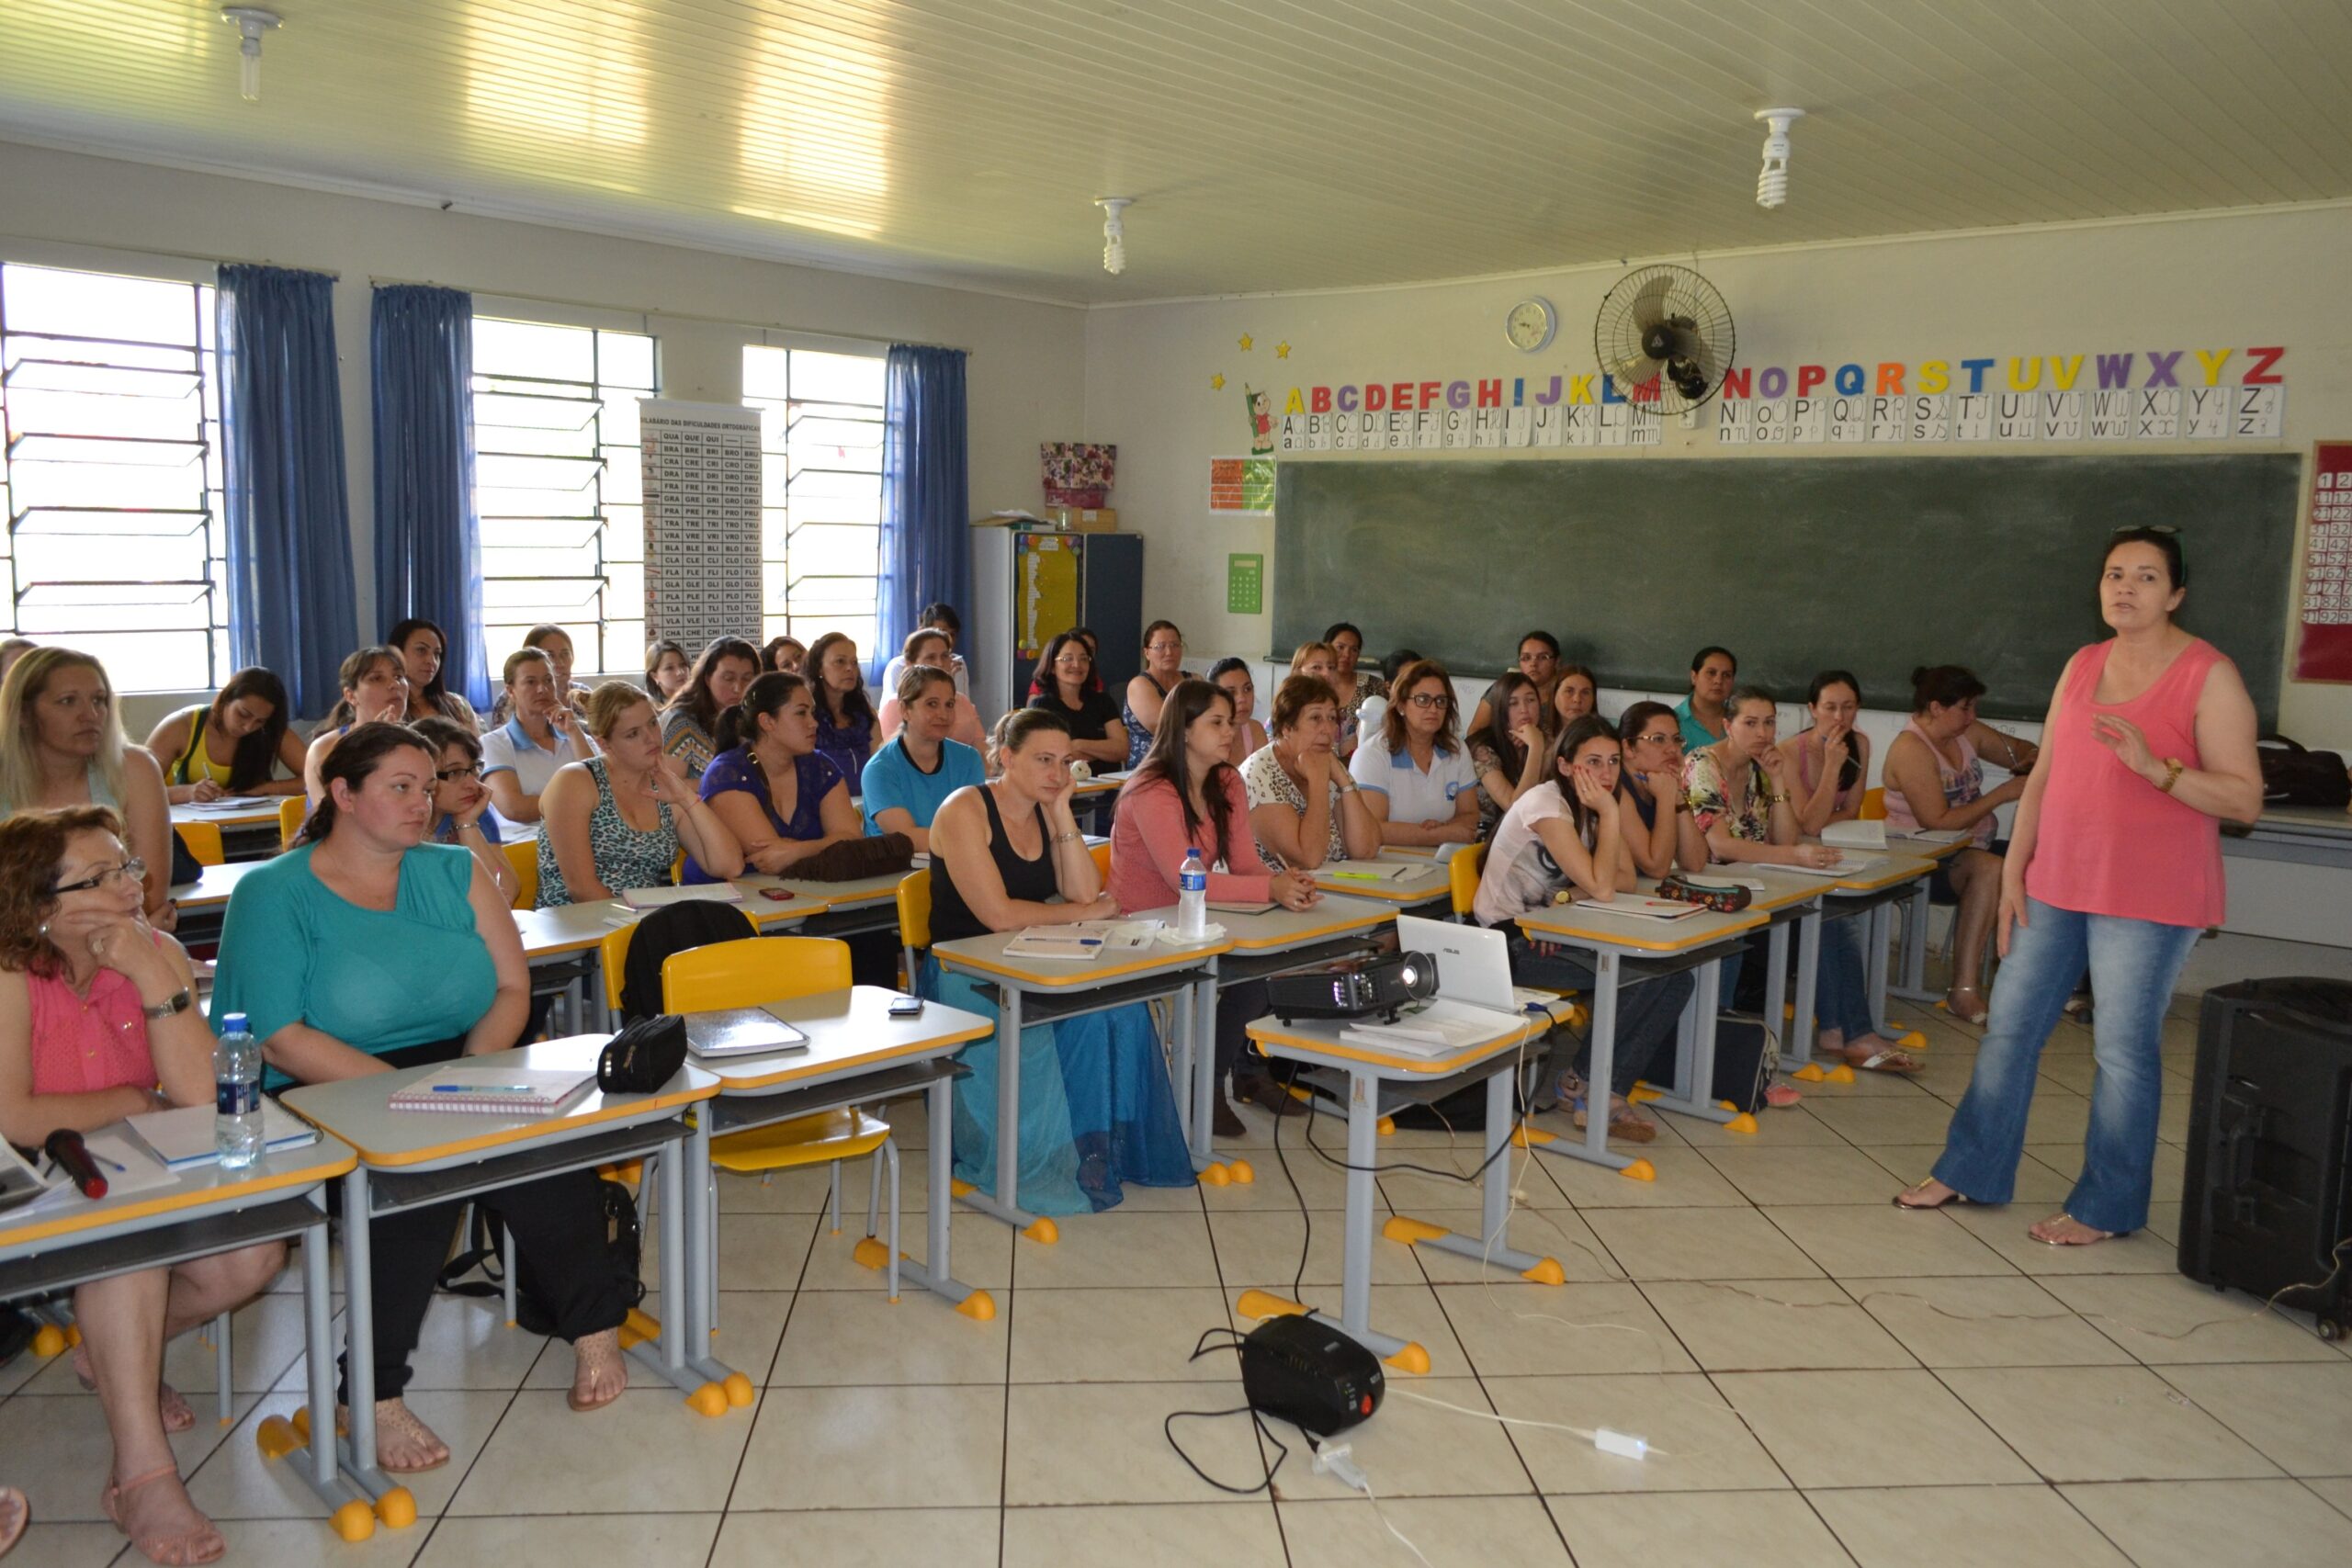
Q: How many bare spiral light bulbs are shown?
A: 2